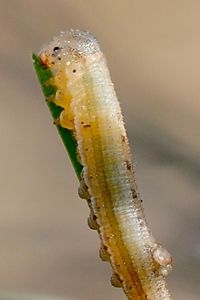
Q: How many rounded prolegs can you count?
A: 4